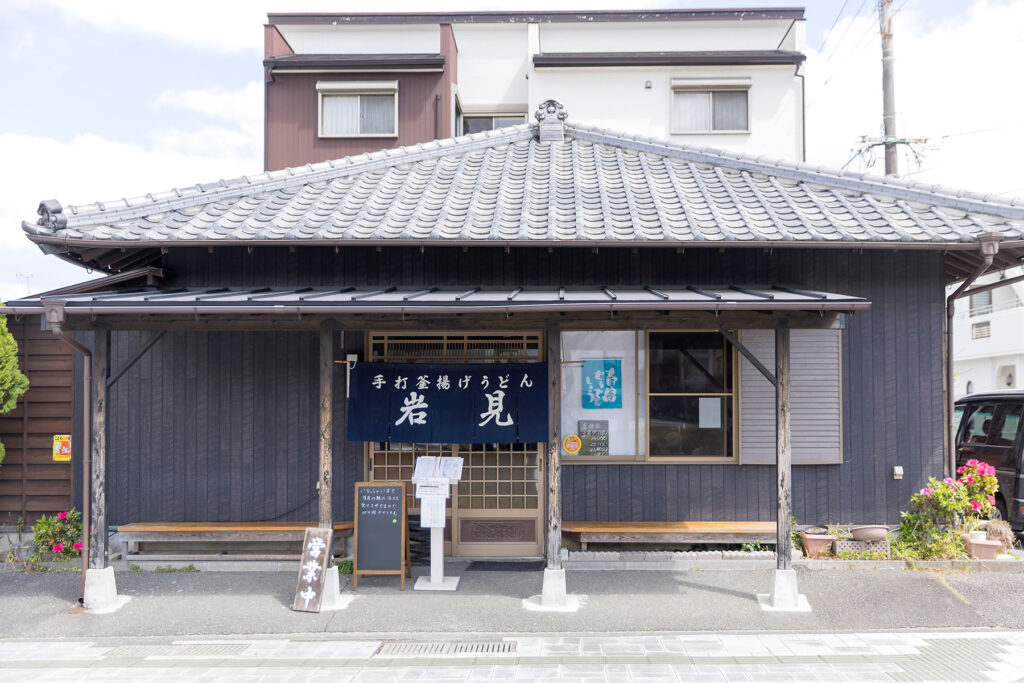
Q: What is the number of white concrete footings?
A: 4